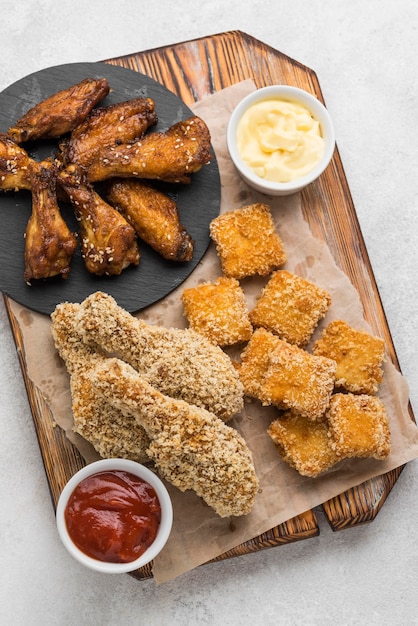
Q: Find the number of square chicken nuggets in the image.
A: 8